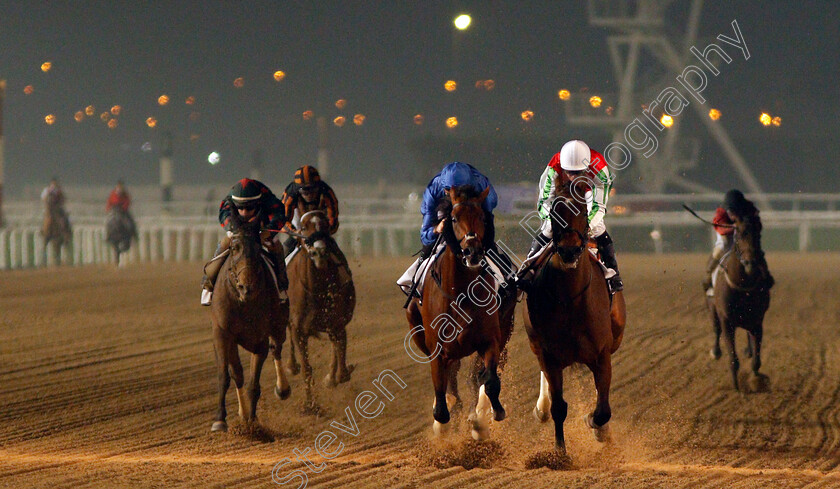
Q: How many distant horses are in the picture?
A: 2